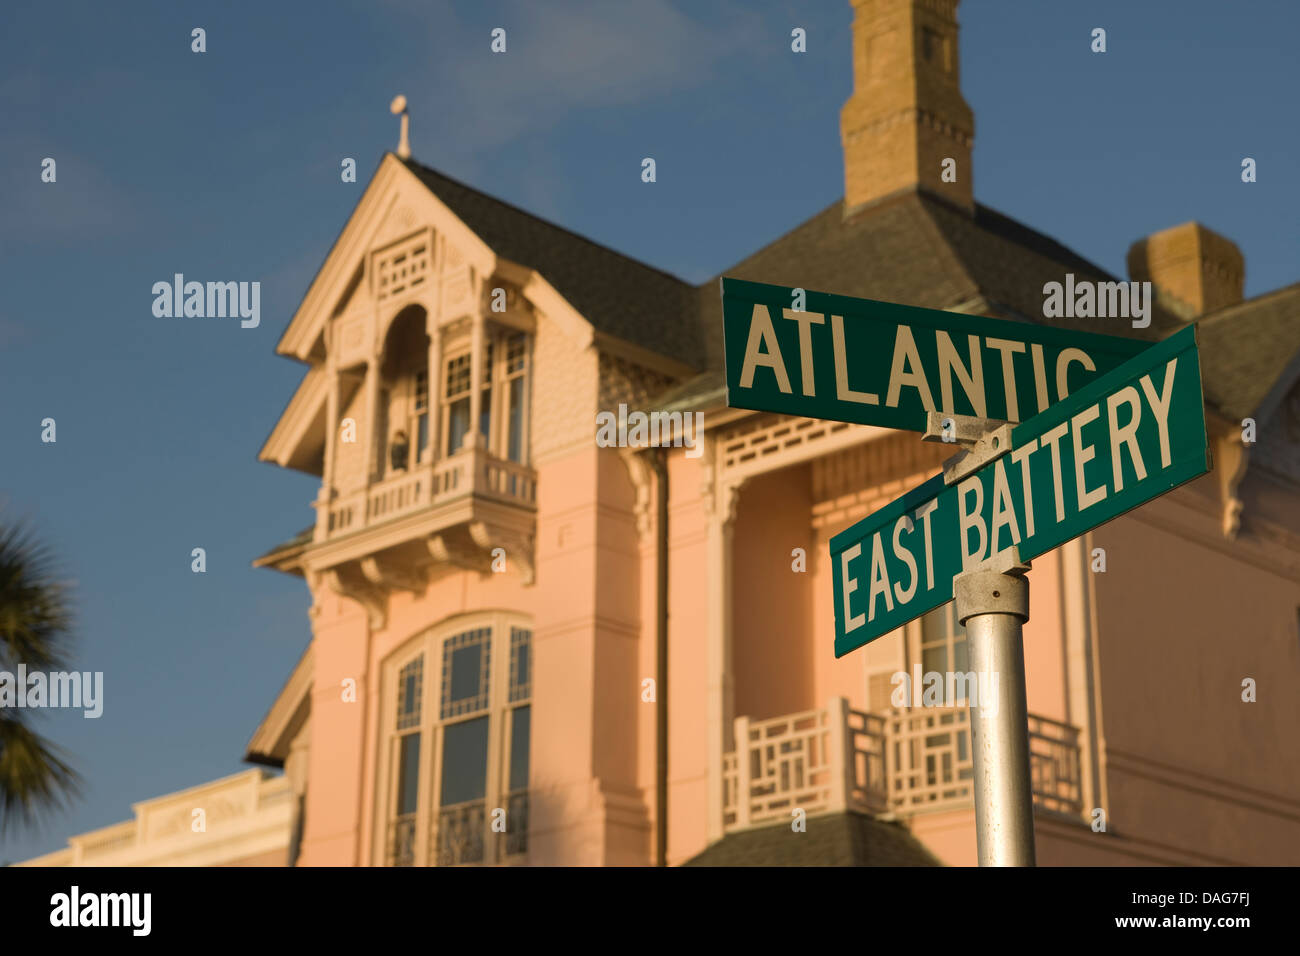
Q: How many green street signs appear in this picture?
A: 2